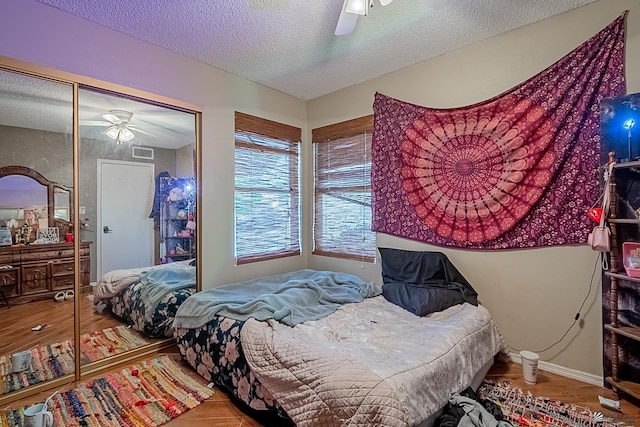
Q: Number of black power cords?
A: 1